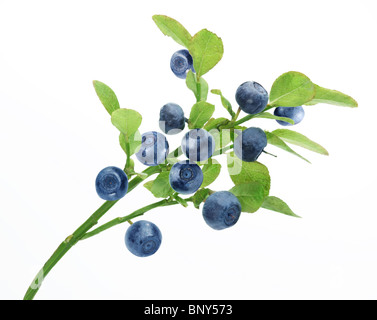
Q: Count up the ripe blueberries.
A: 11